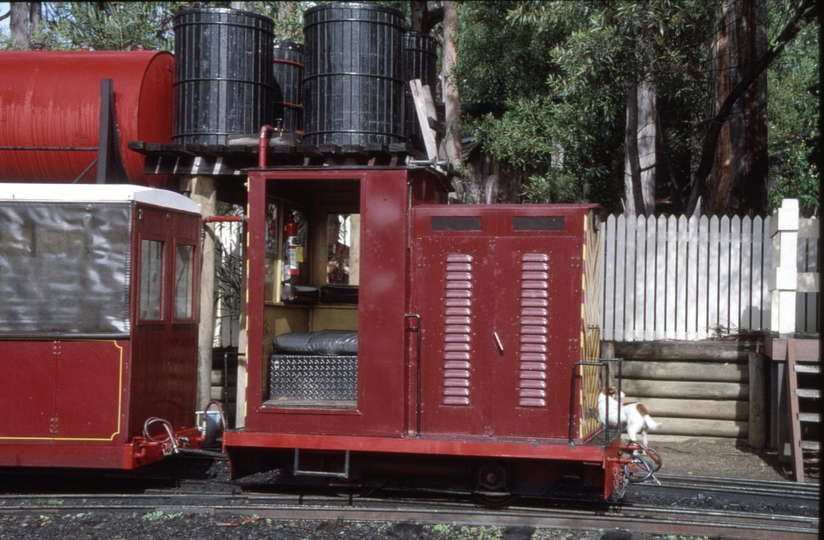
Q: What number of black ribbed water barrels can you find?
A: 4